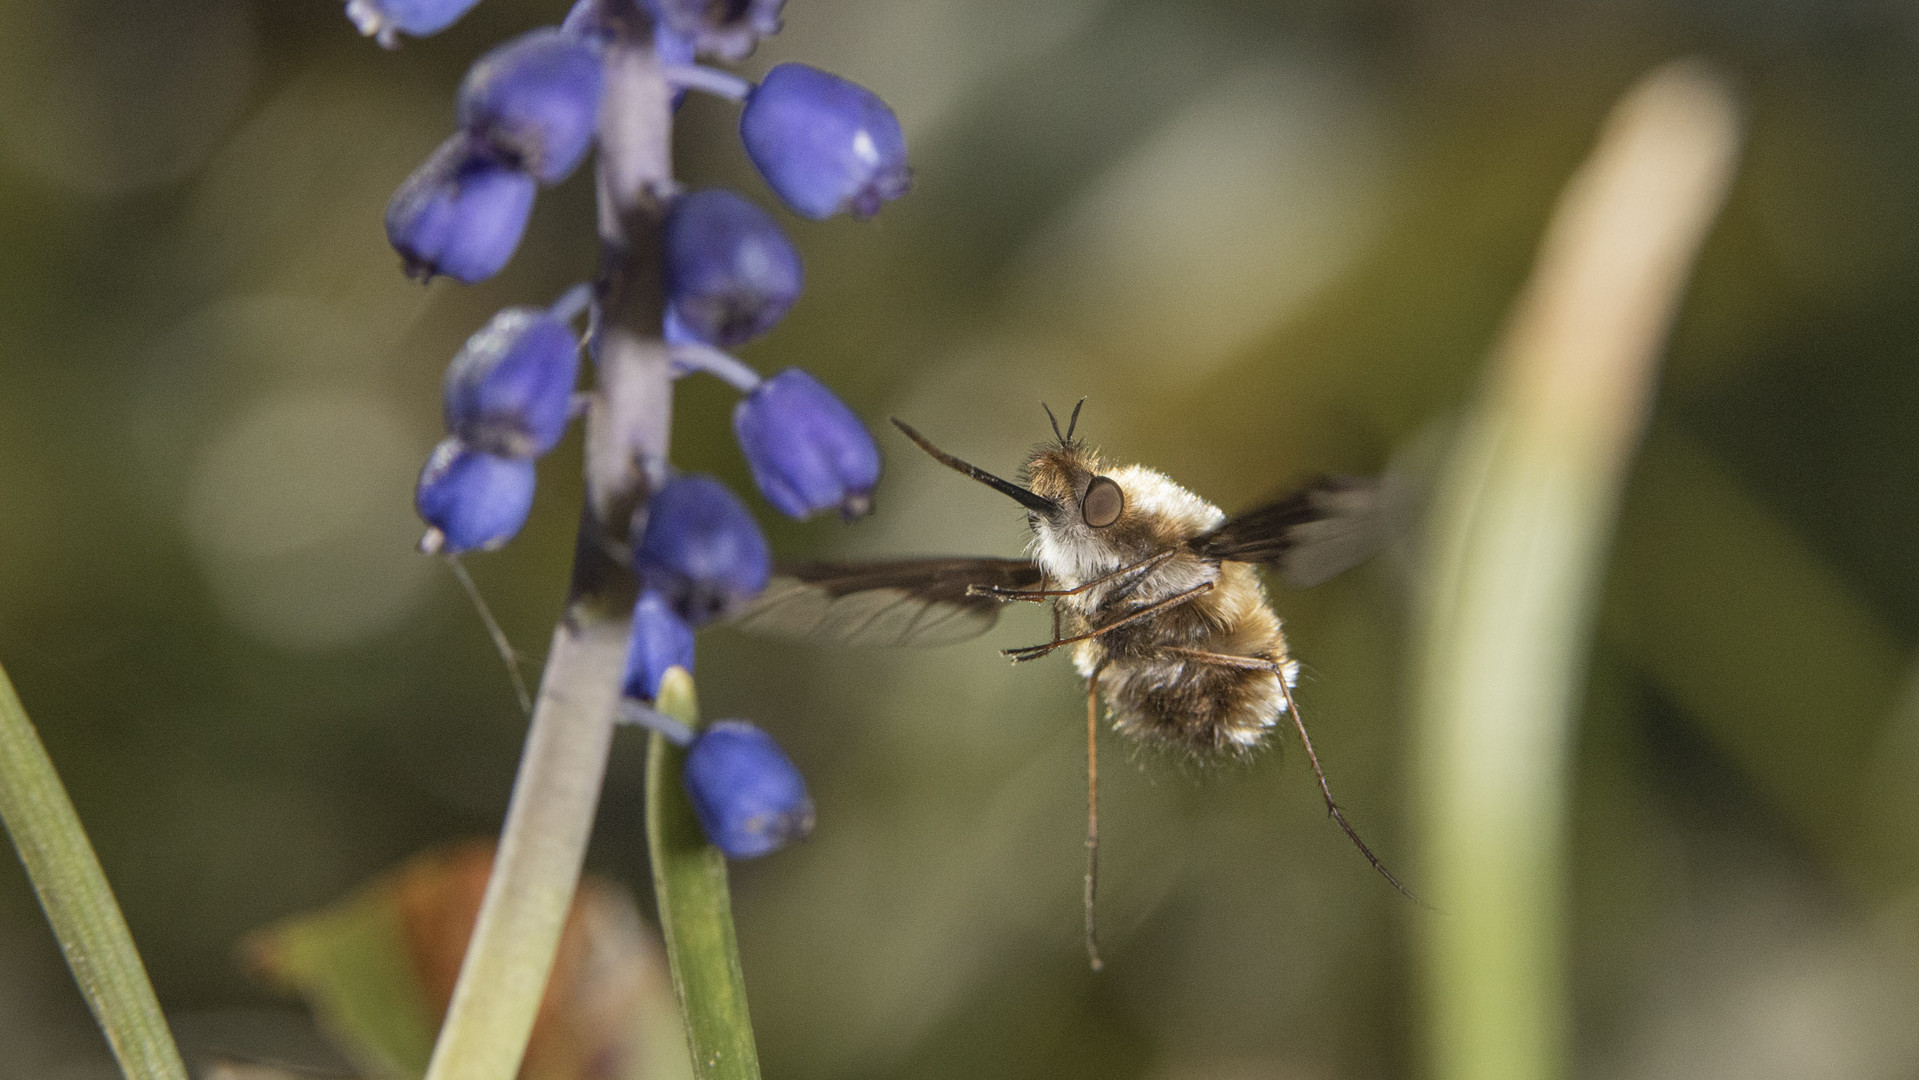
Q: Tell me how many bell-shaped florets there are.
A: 12